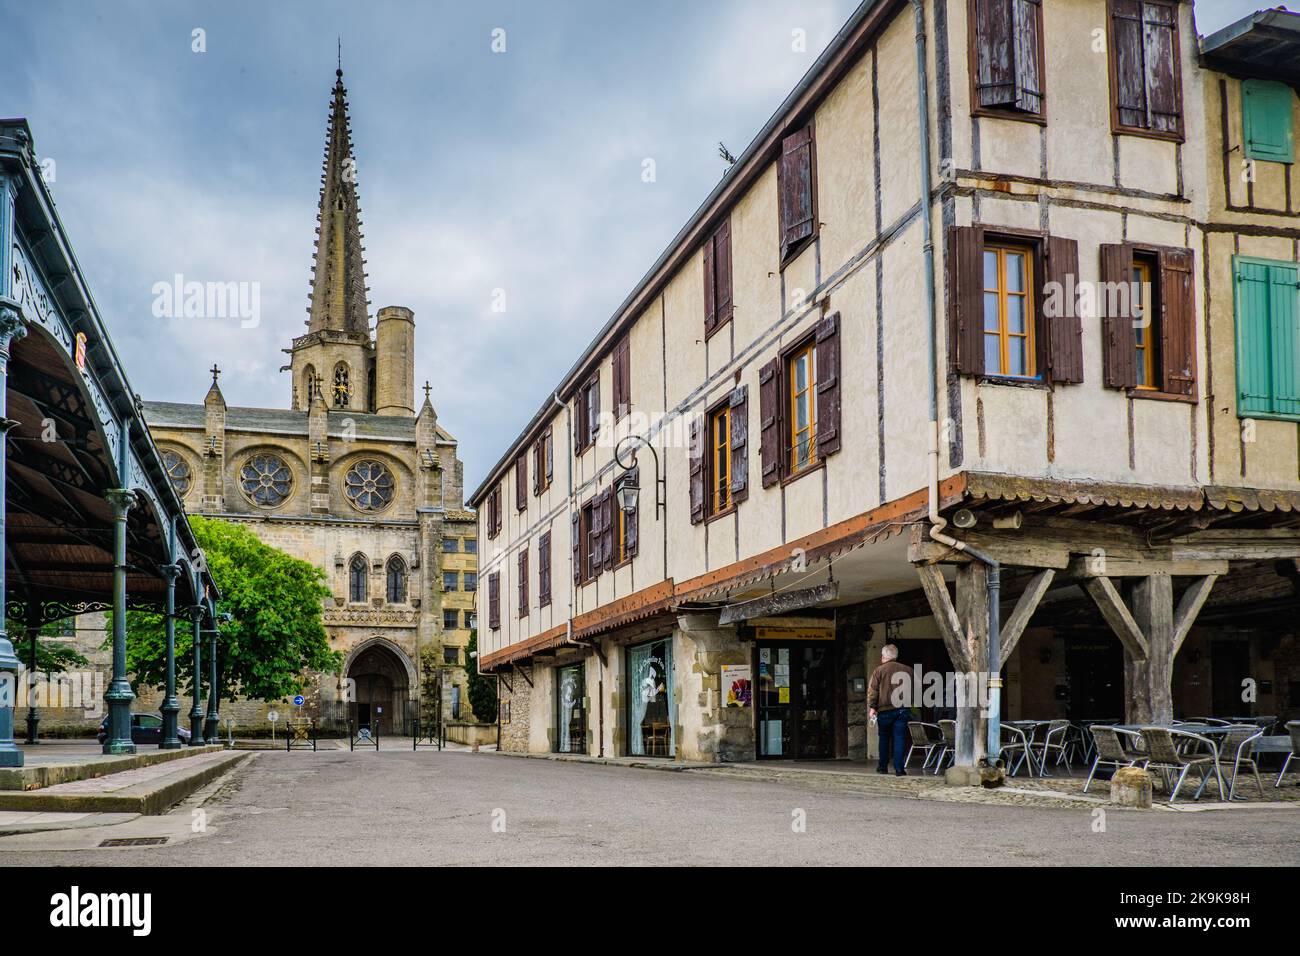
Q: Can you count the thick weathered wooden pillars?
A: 2